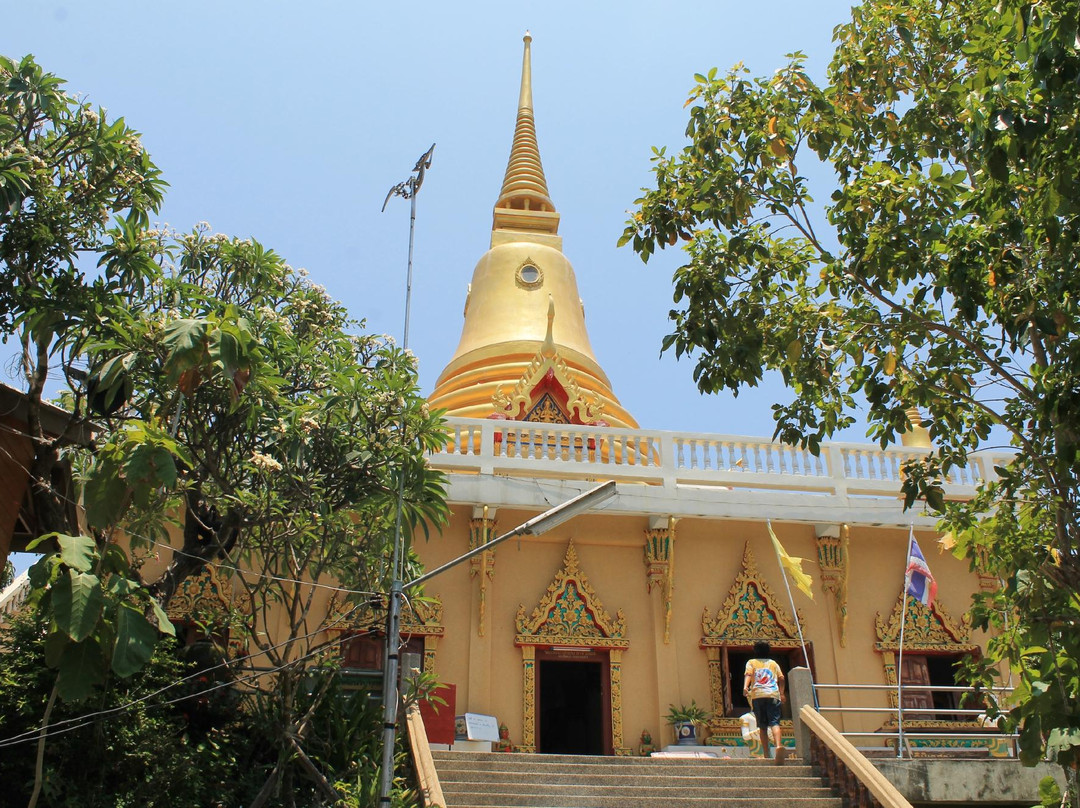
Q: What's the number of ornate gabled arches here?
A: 6